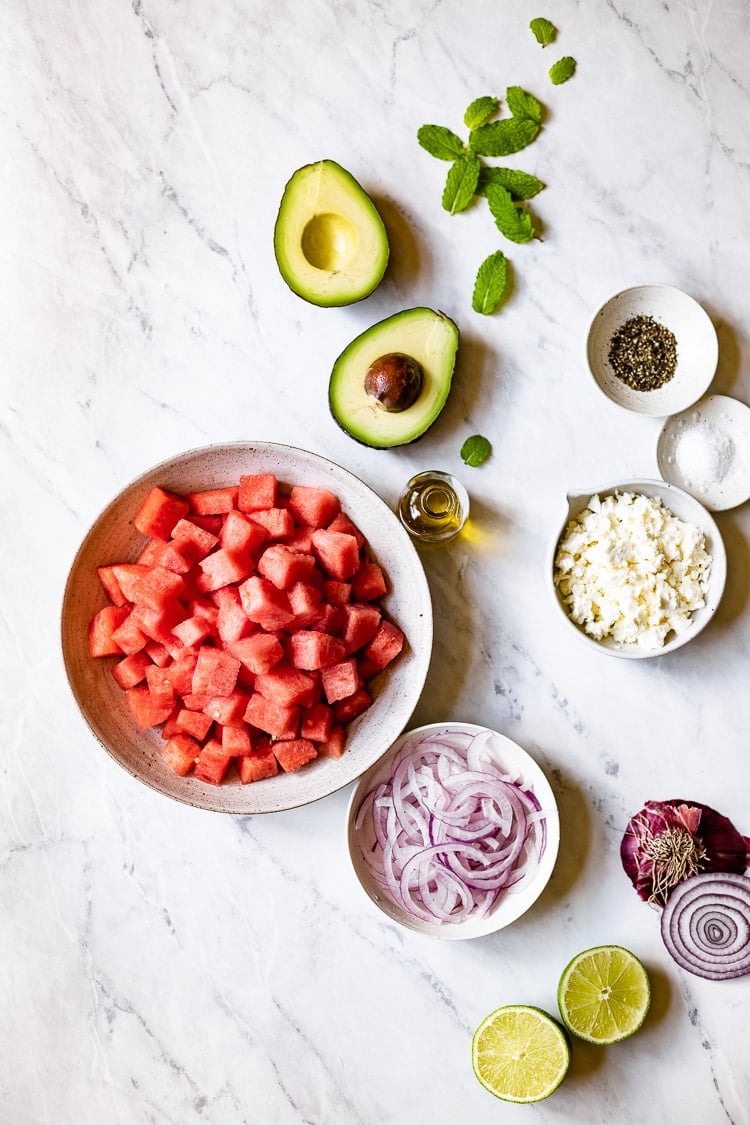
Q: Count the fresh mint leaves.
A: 11